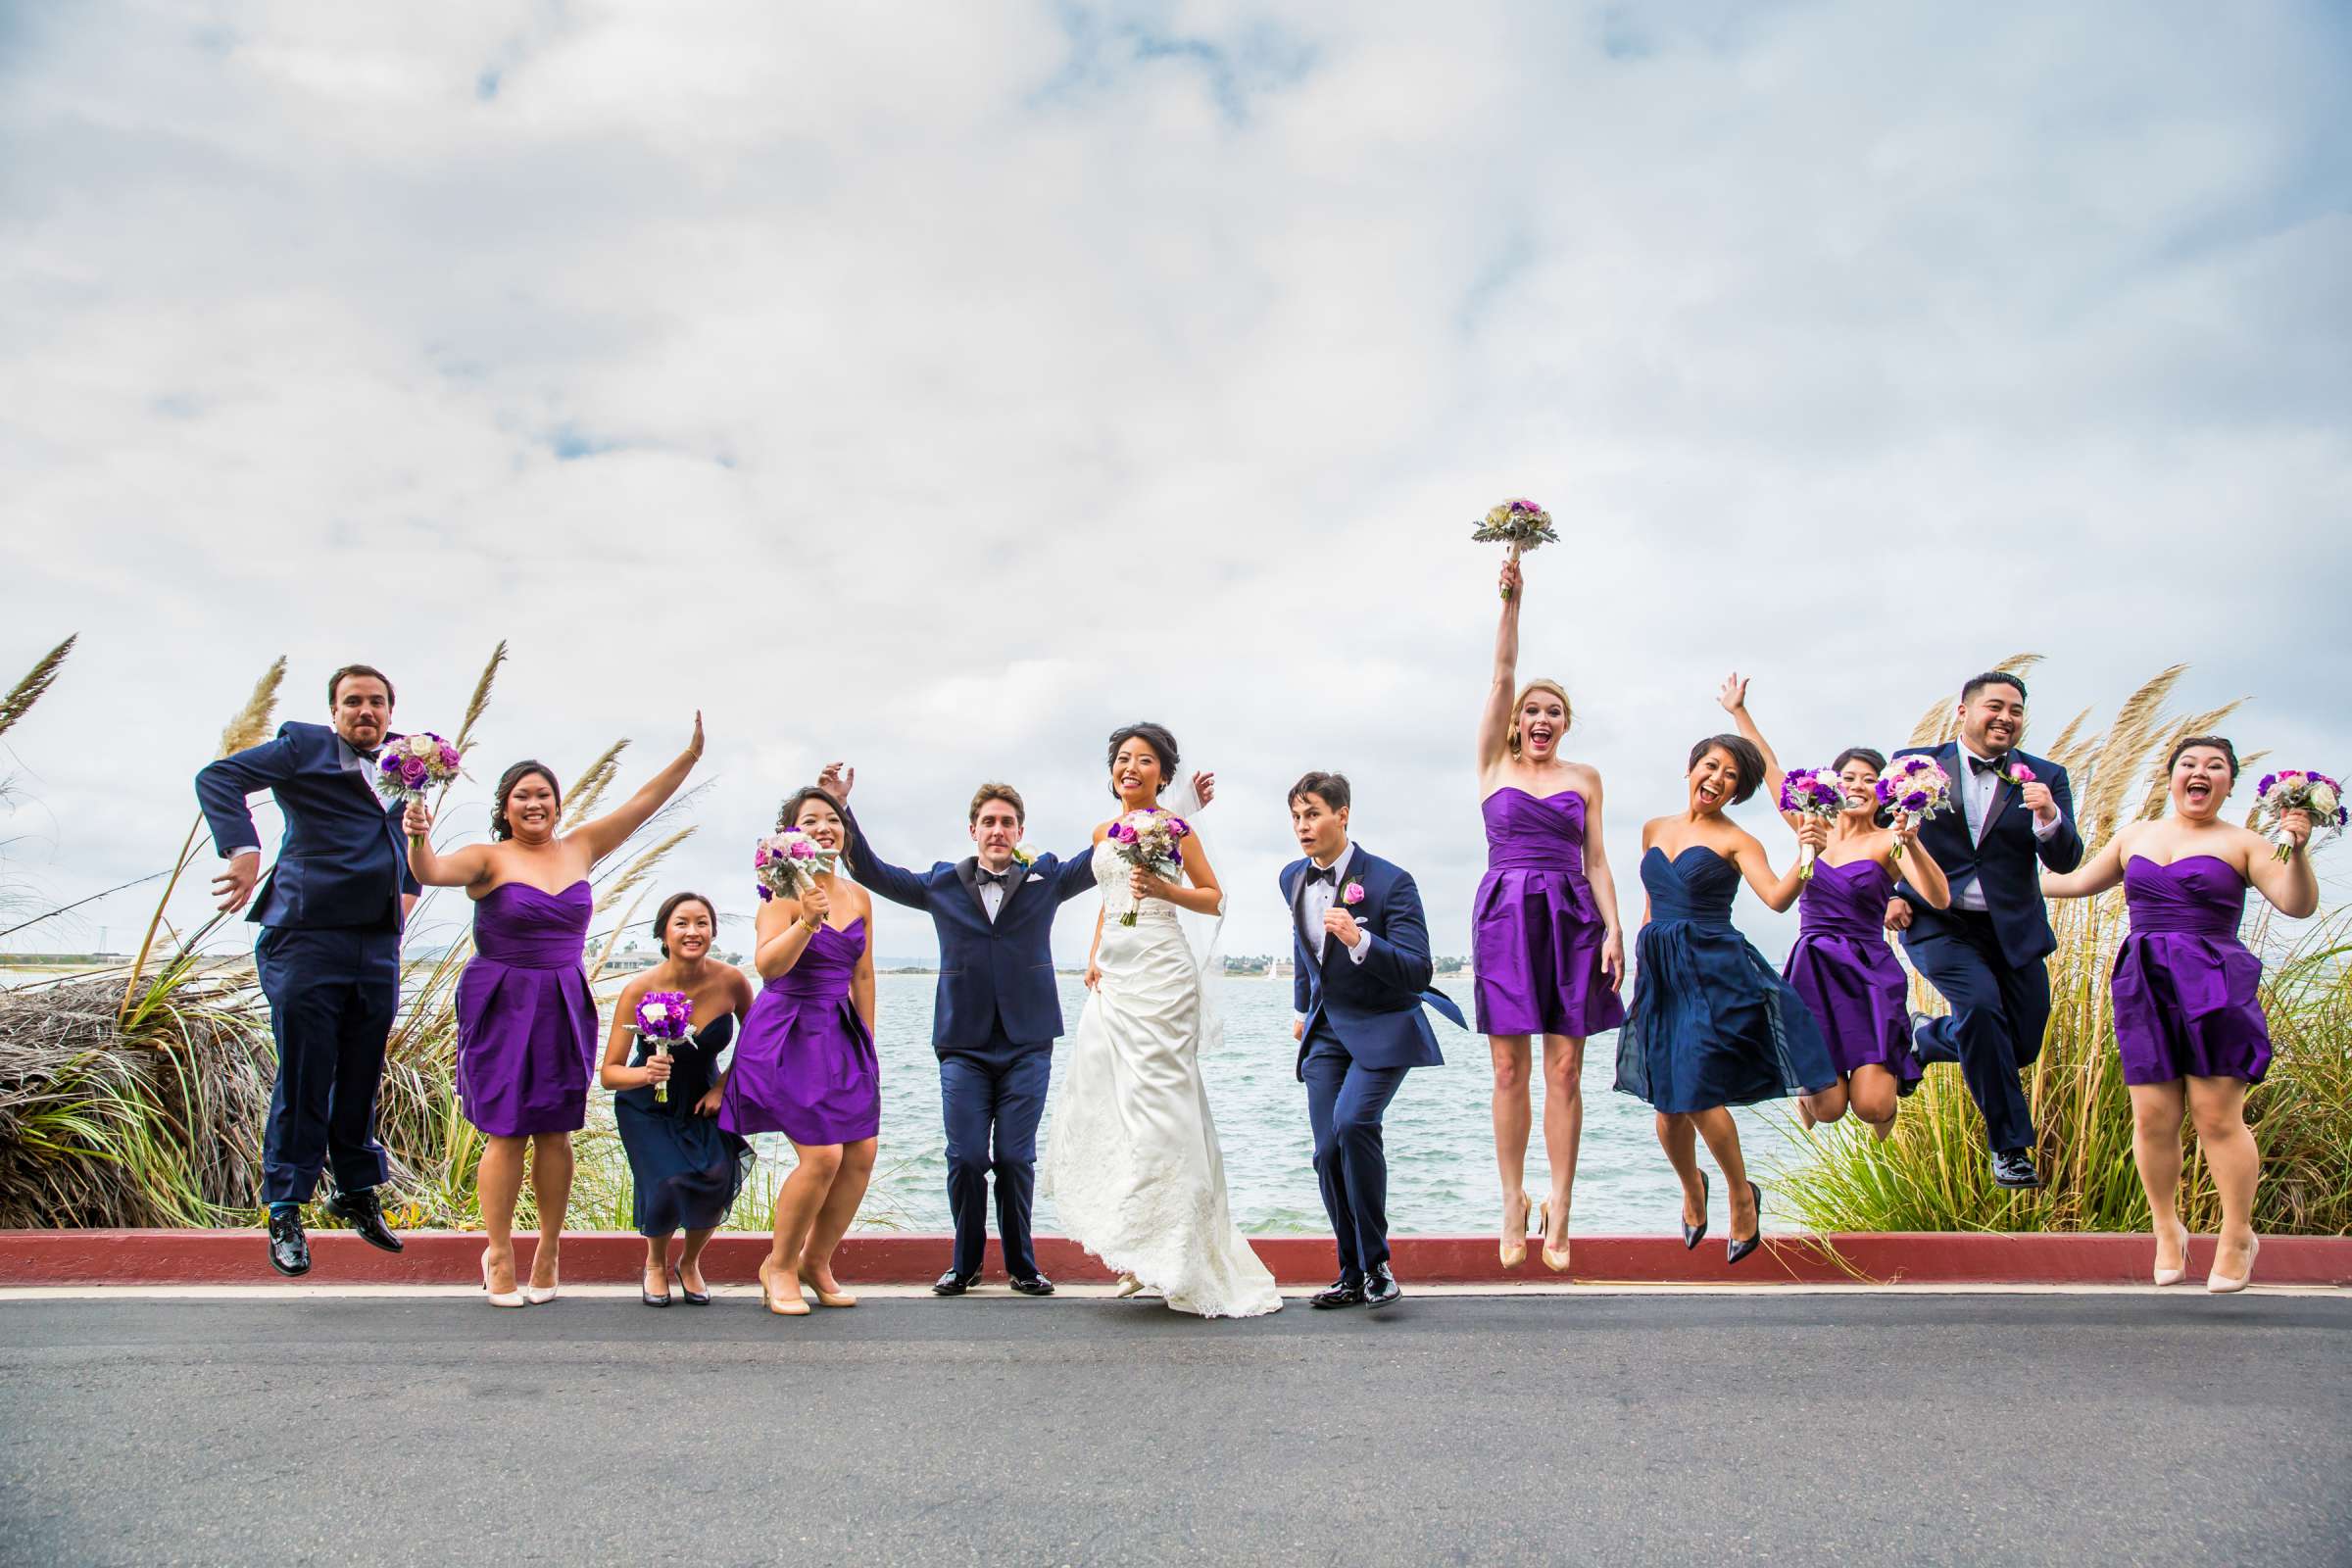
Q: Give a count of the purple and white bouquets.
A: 8